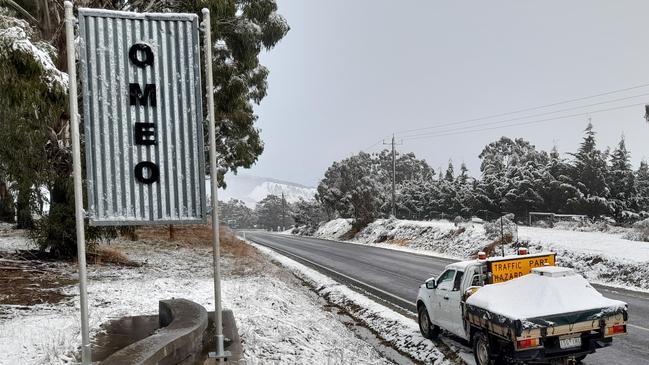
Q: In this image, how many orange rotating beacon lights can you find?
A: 2